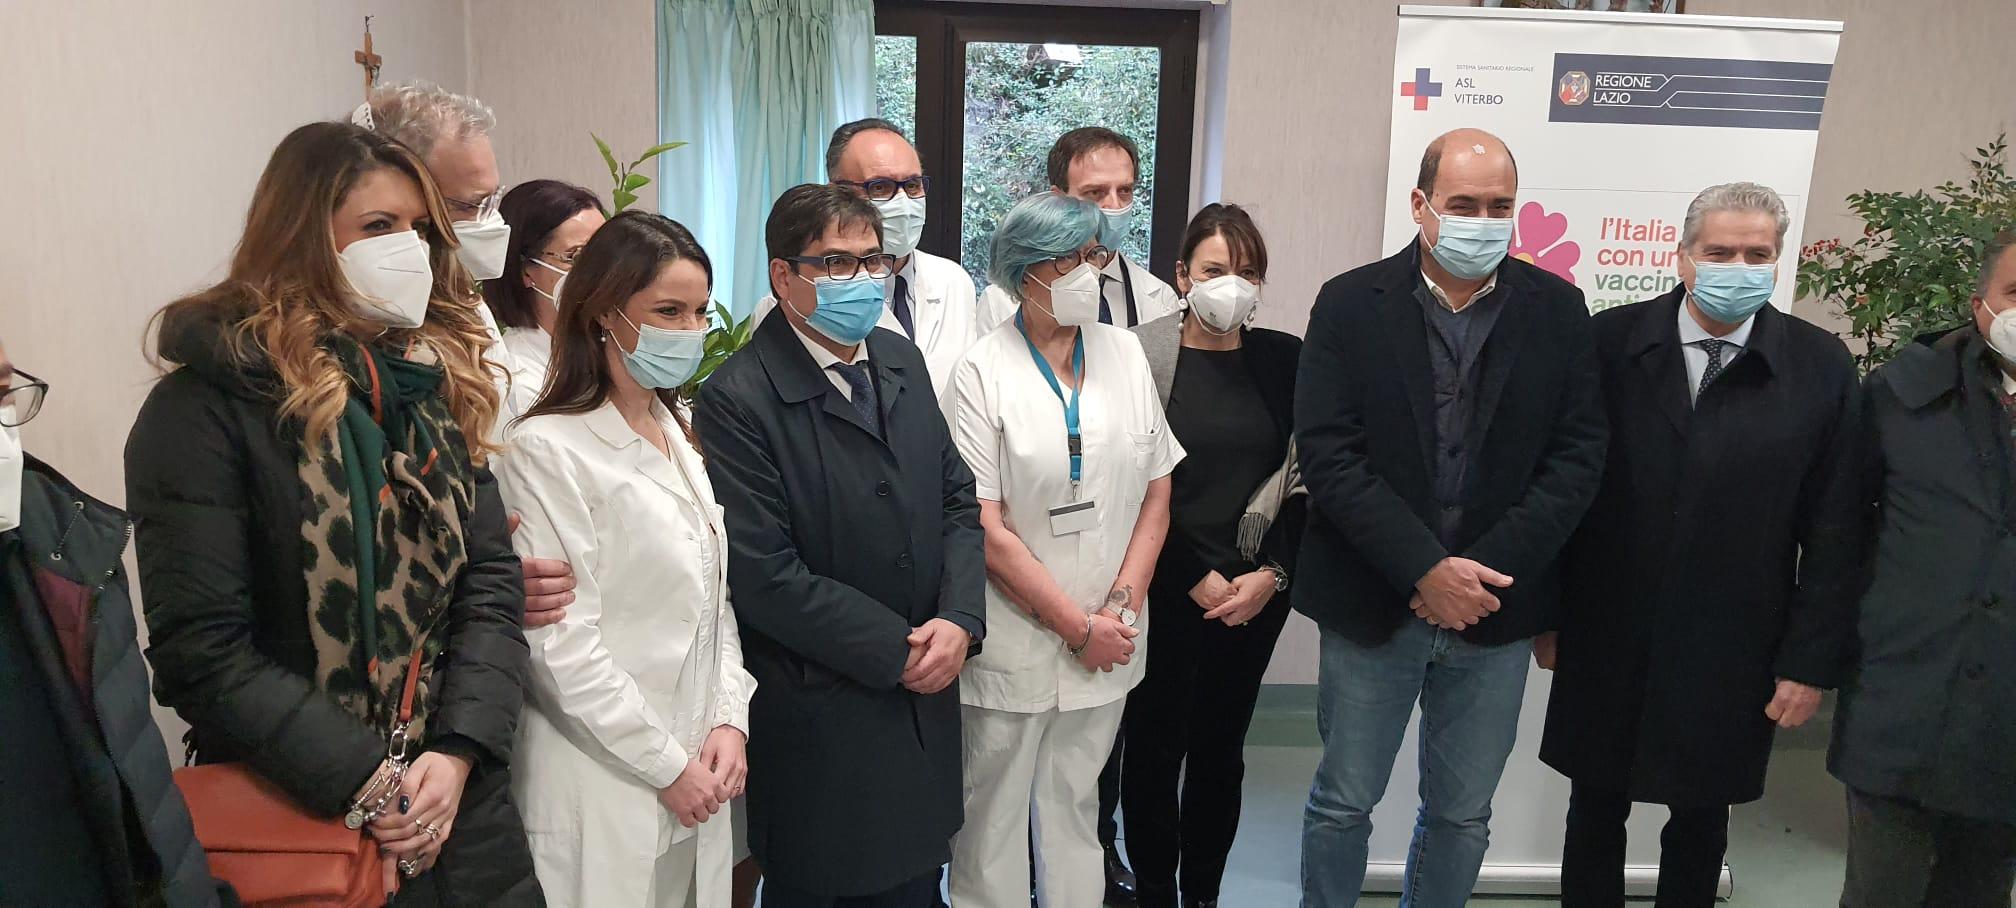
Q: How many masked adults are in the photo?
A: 13